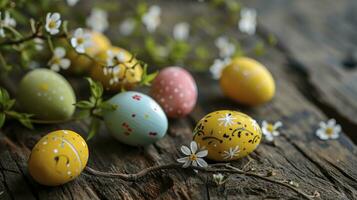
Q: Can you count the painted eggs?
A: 8